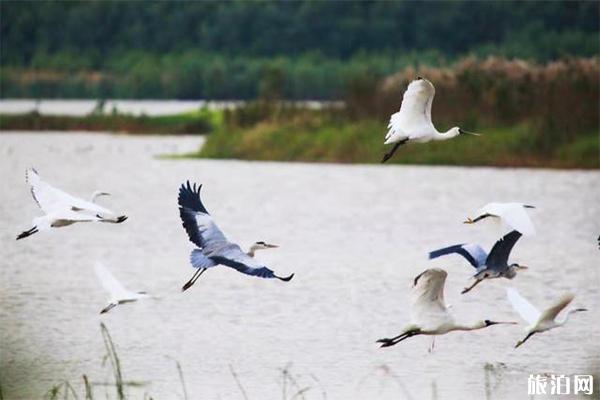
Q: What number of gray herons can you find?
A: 2